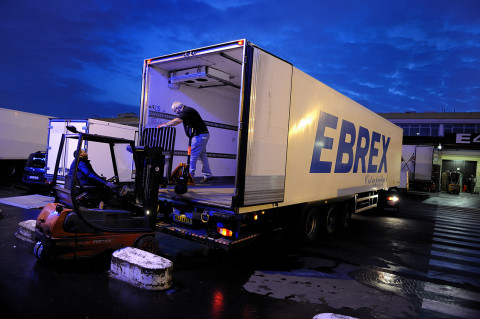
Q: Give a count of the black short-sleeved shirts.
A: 1